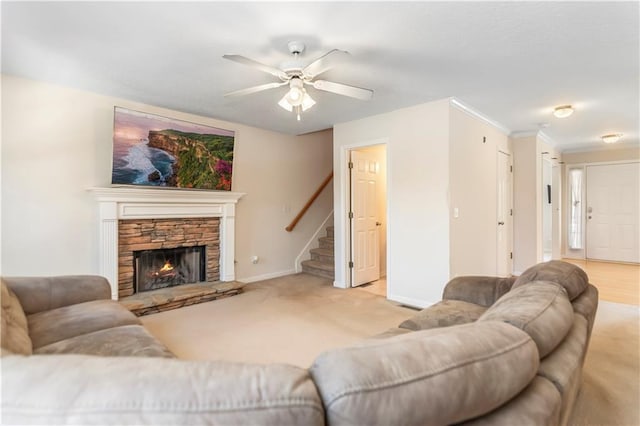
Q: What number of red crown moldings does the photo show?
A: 0